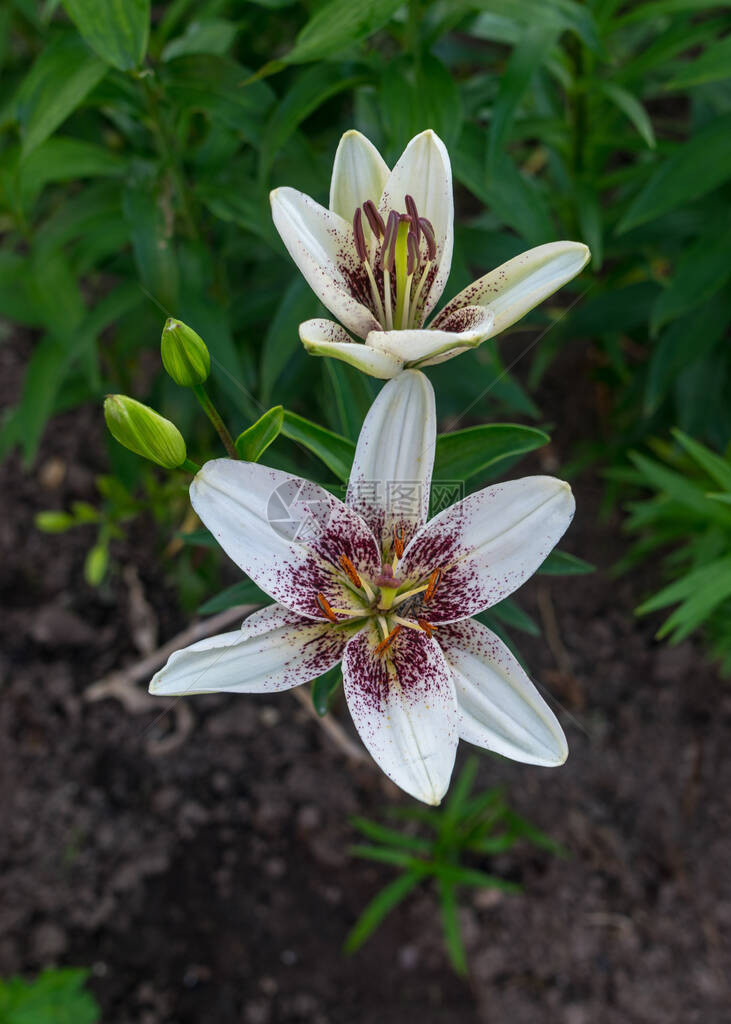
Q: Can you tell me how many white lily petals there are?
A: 12